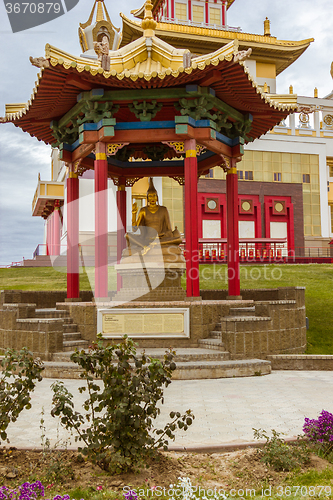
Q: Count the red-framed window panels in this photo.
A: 3